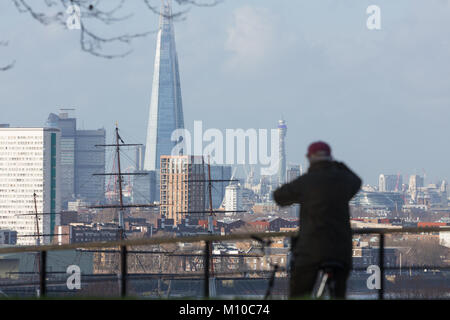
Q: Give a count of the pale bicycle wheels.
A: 0